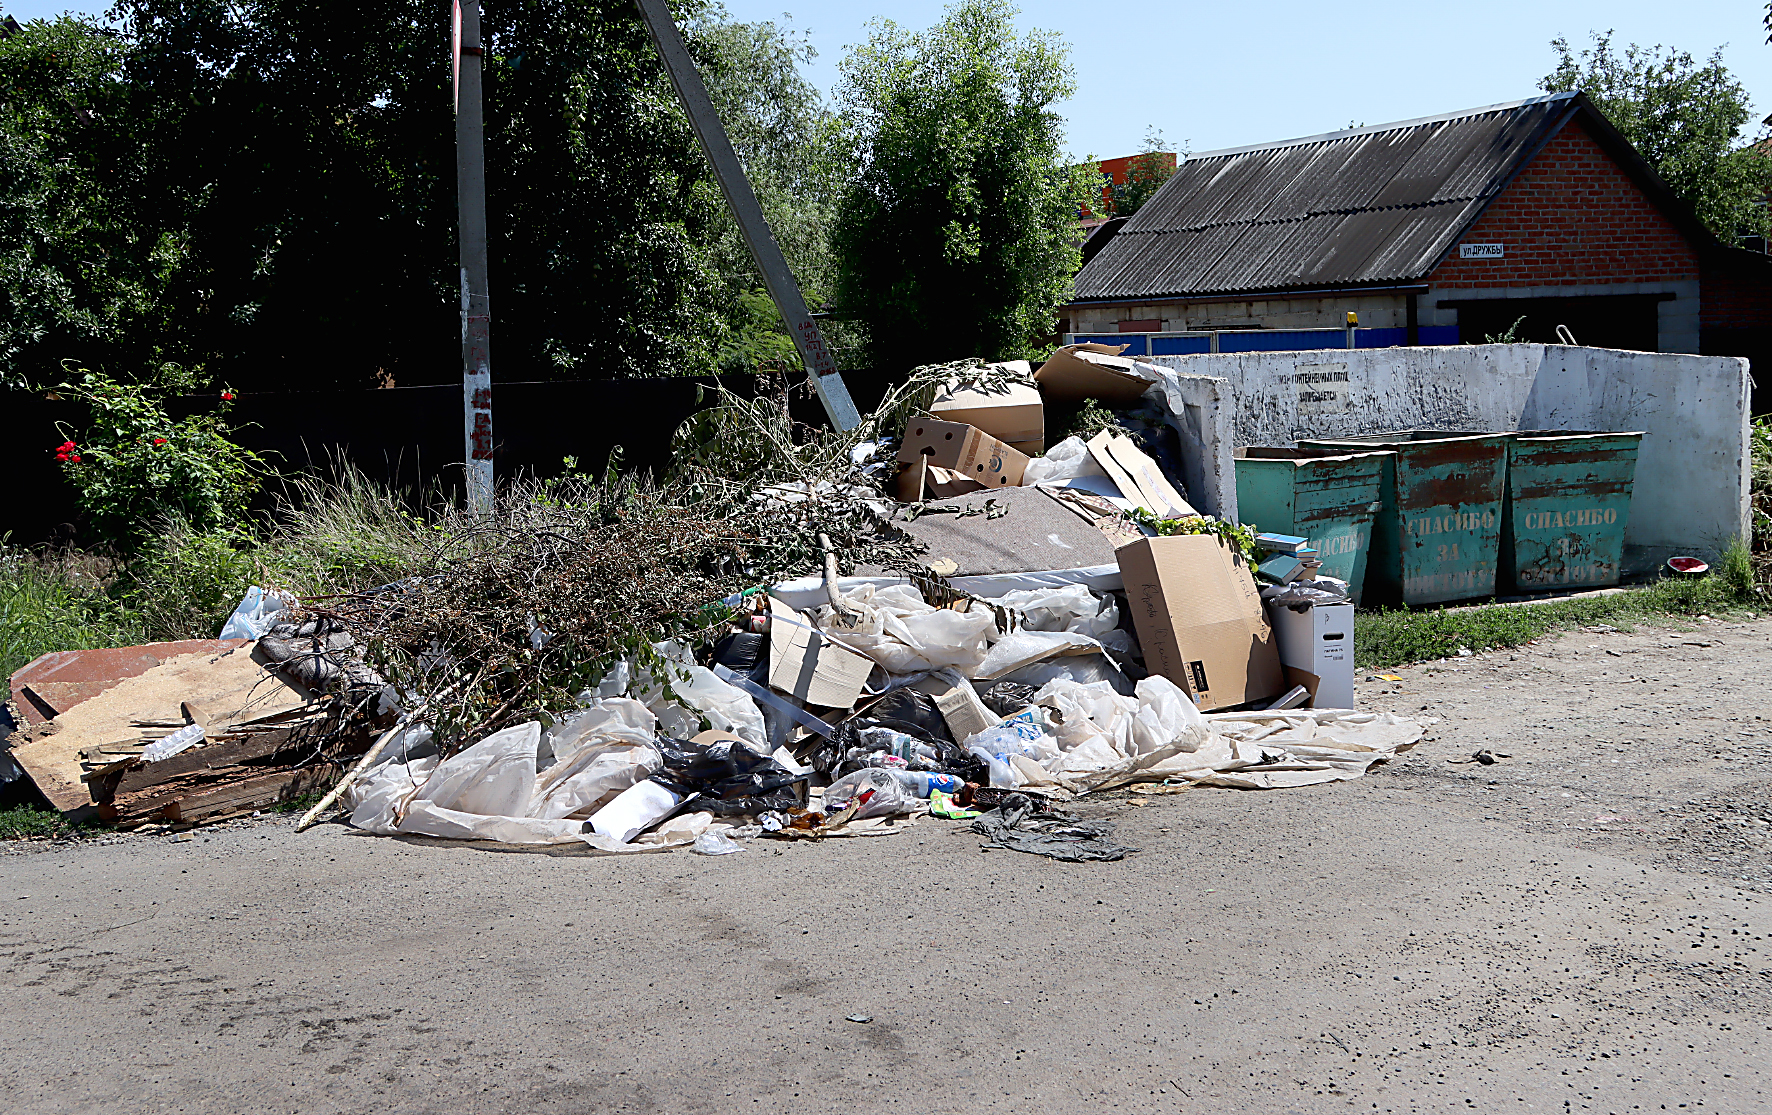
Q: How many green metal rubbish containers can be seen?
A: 3